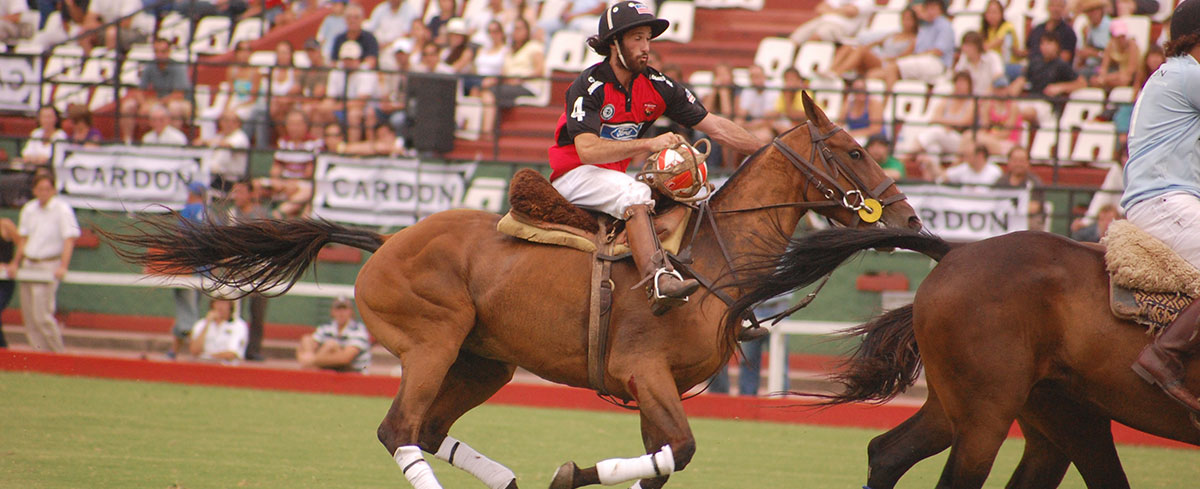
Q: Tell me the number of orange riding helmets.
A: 0